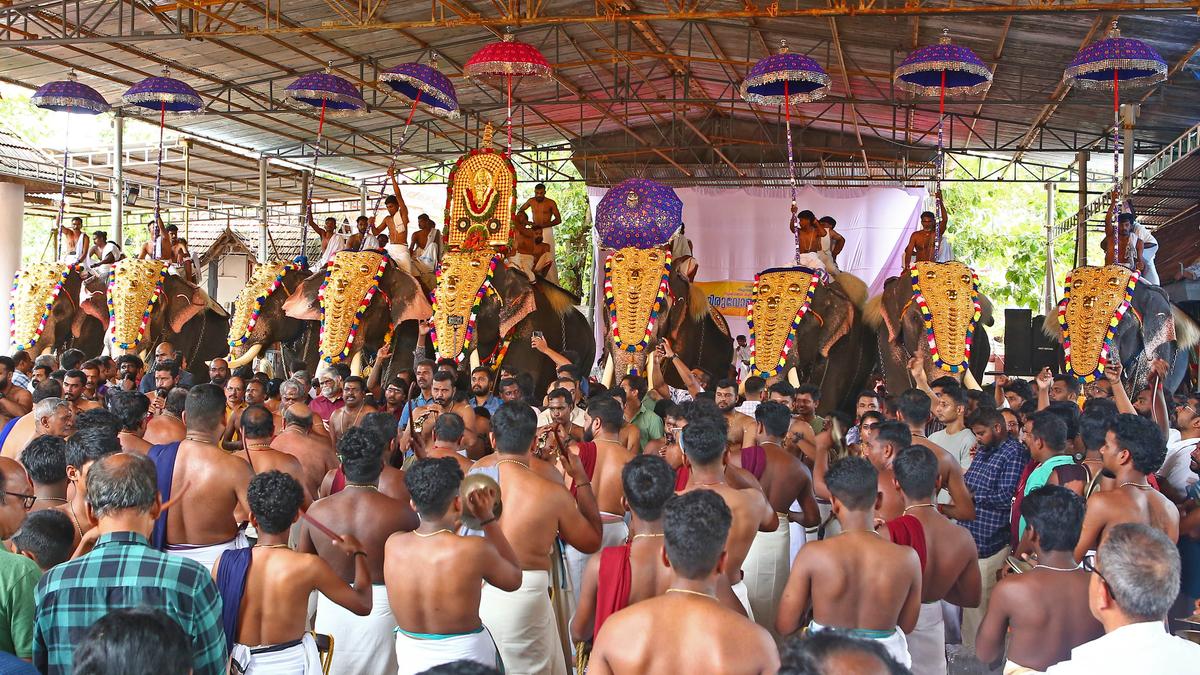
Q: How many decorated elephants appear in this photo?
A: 9